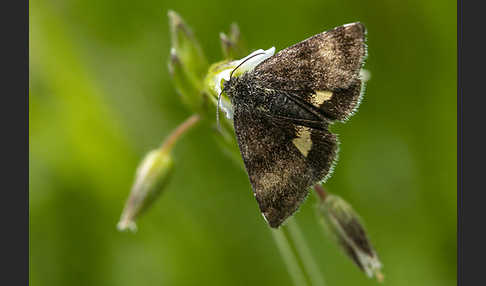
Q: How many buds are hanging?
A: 2